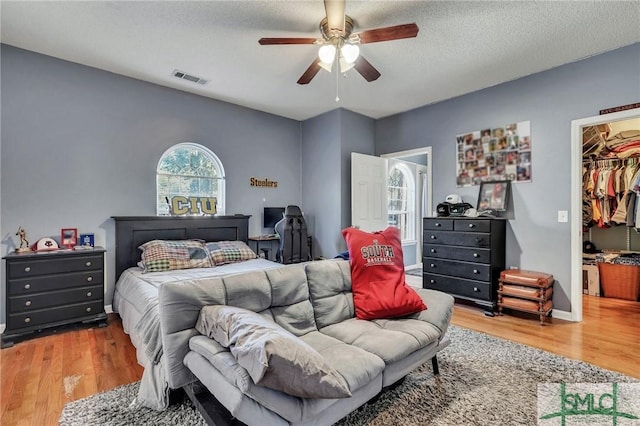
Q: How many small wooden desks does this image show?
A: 1